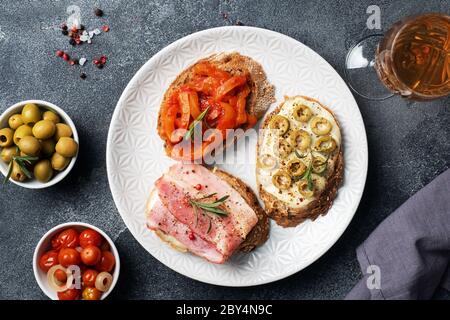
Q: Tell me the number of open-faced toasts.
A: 3